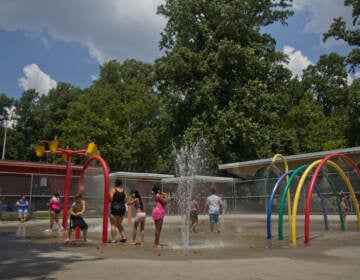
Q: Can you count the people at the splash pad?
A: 9